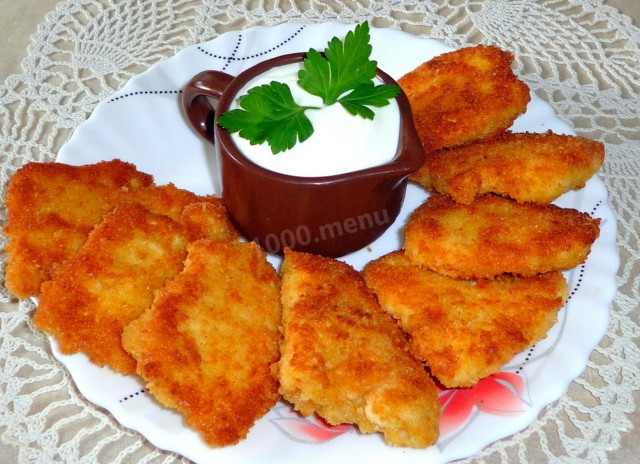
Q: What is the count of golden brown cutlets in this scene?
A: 8